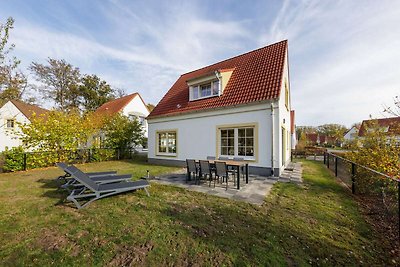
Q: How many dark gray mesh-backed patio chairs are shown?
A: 6